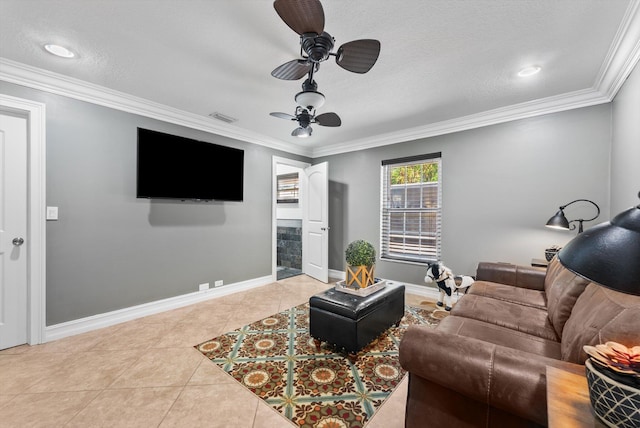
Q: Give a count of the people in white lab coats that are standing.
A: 0